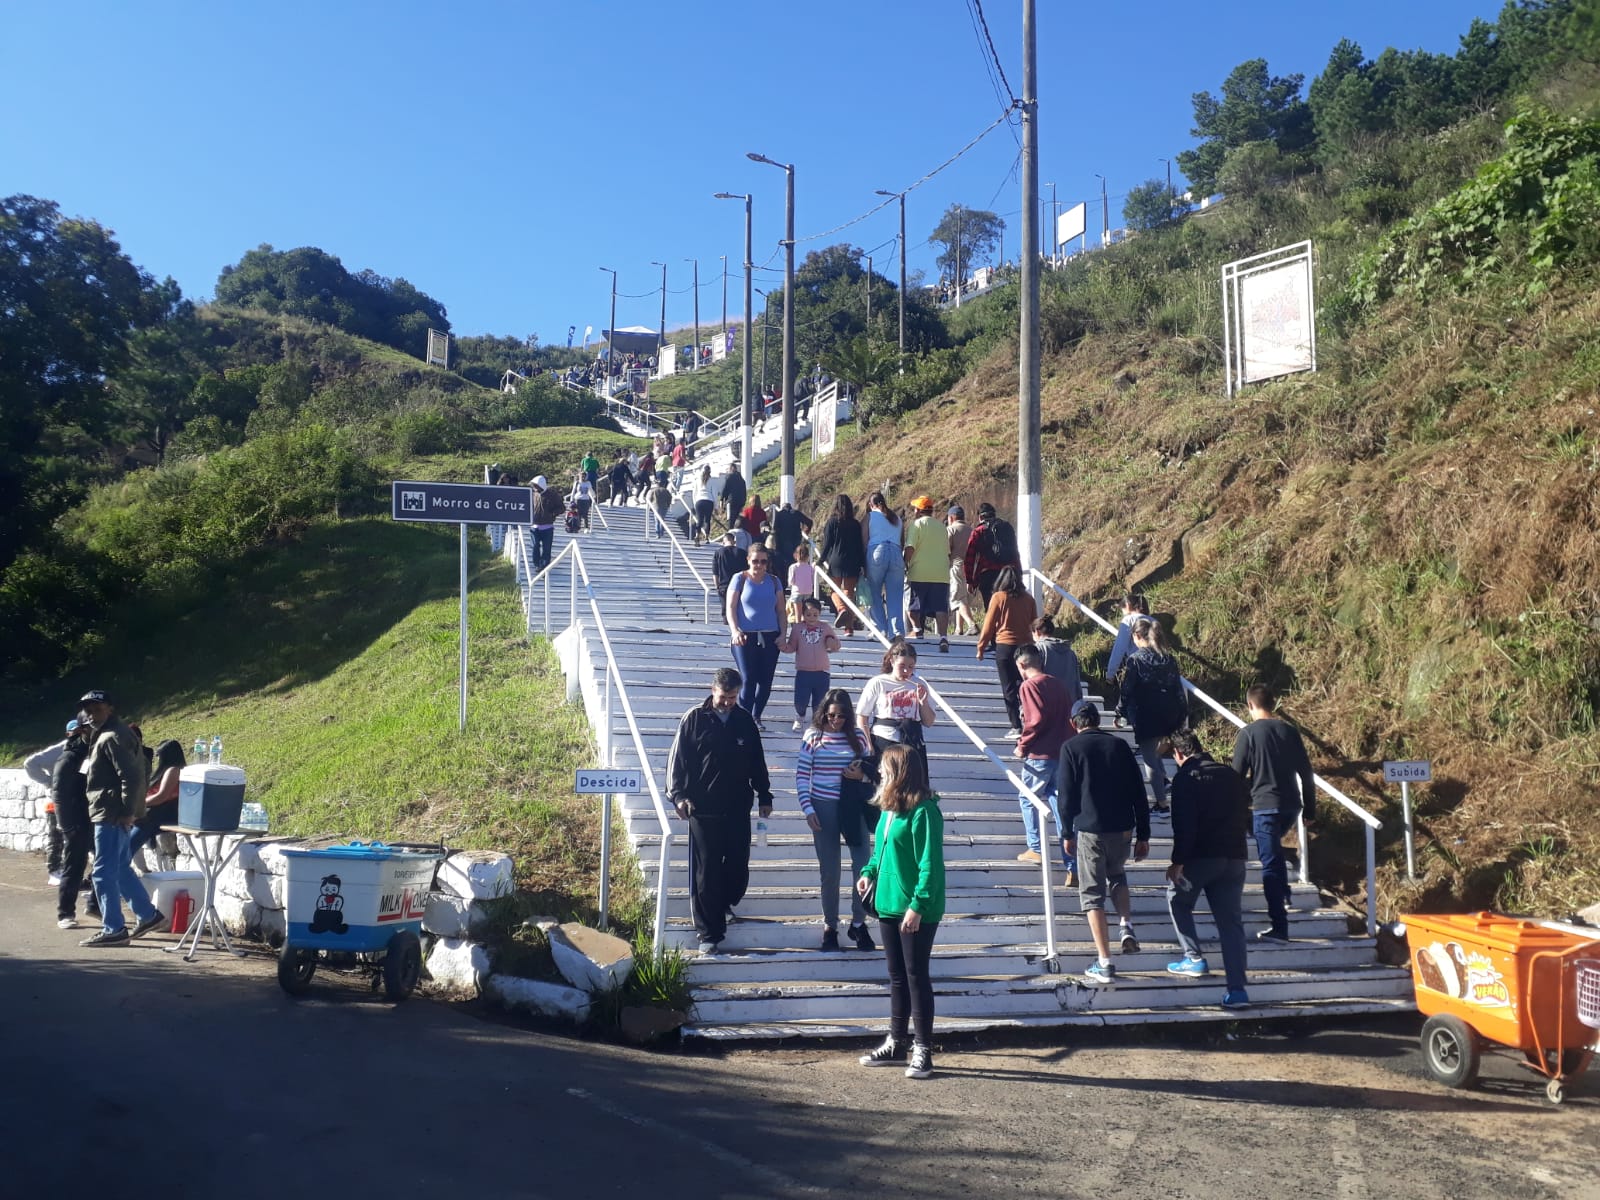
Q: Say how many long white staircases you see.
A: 1